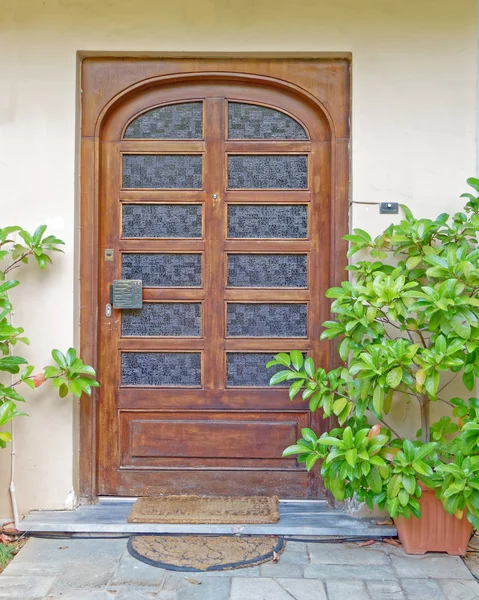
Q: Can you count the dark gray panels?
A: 12